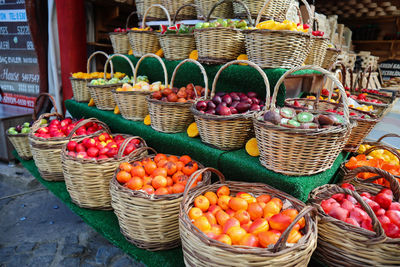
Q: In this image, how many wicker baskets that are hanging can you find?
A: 0